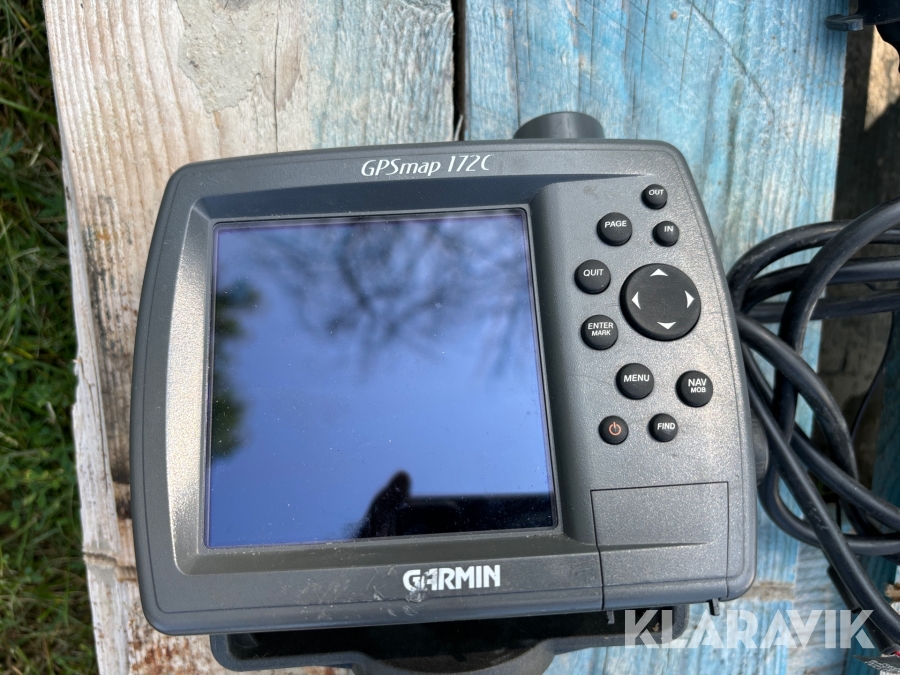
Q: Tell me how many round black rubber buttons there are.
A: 10